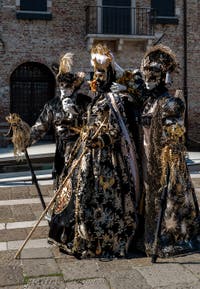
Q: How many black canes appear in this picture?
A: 2